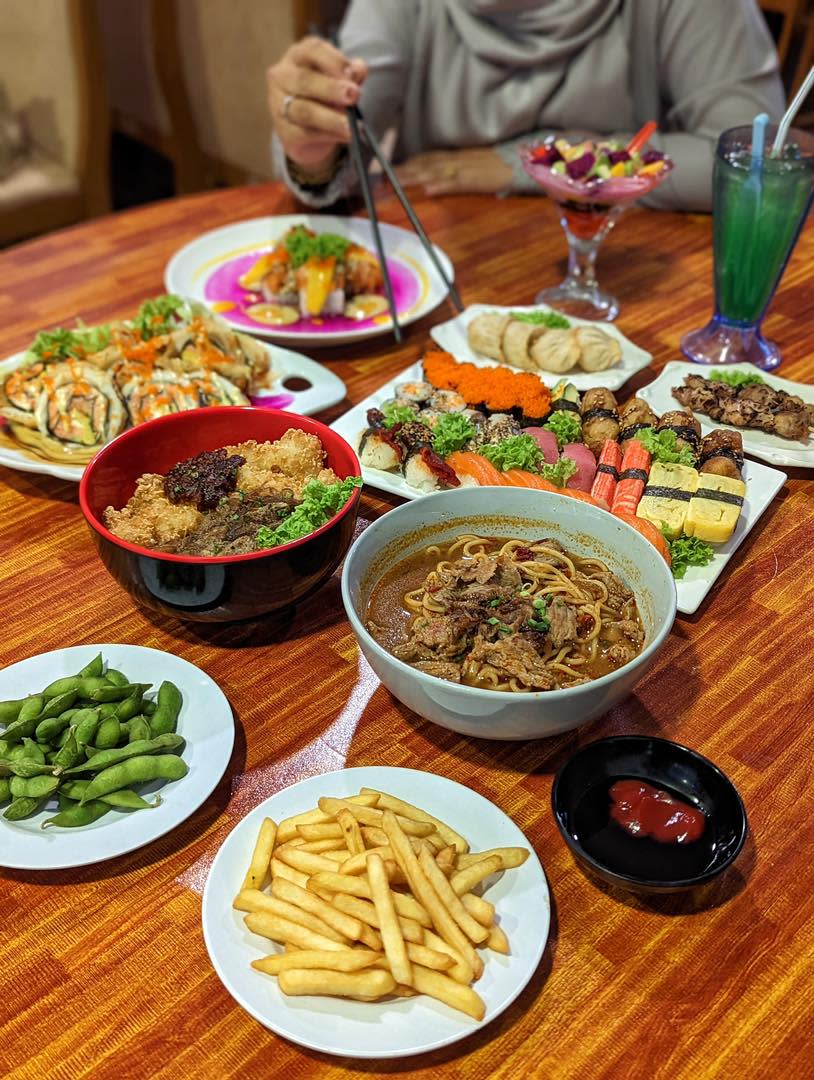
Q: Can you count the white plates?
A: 7